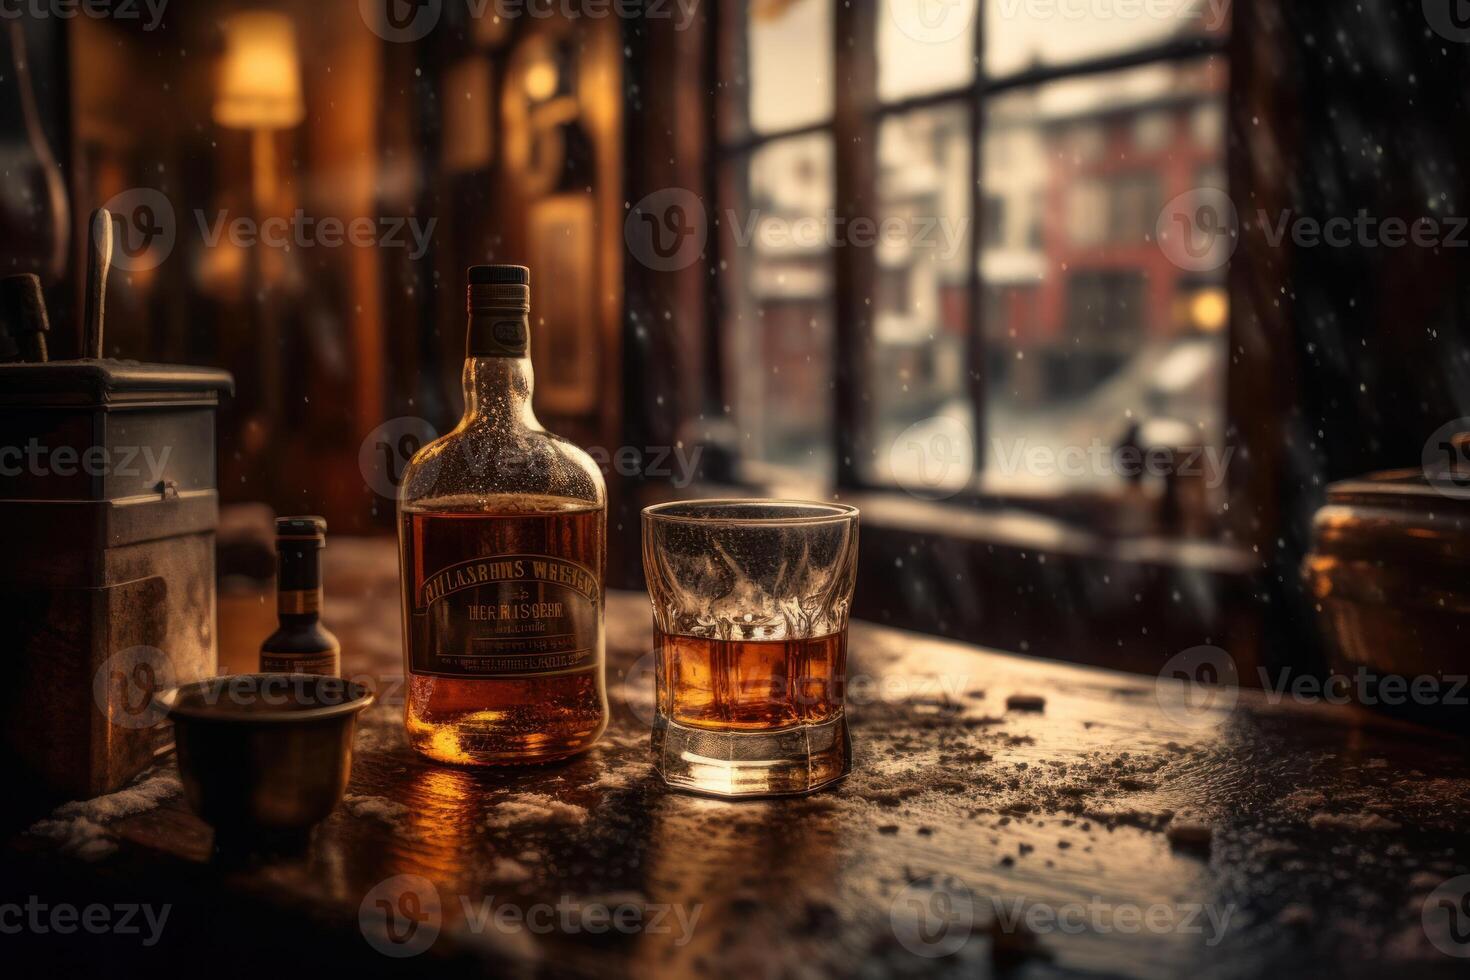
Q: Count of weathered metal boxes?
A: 1